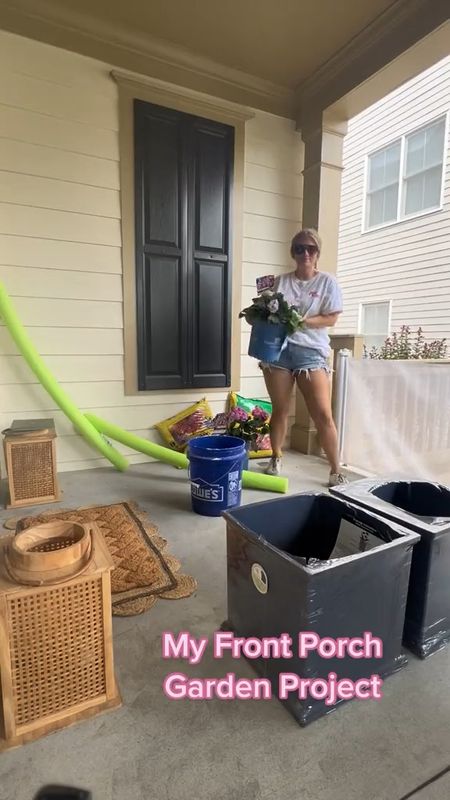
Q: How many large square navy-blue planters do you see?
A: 2